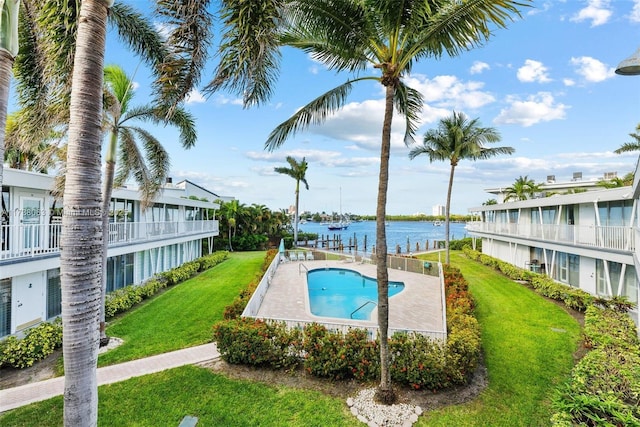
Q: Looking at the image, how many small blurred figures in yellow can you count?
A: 0